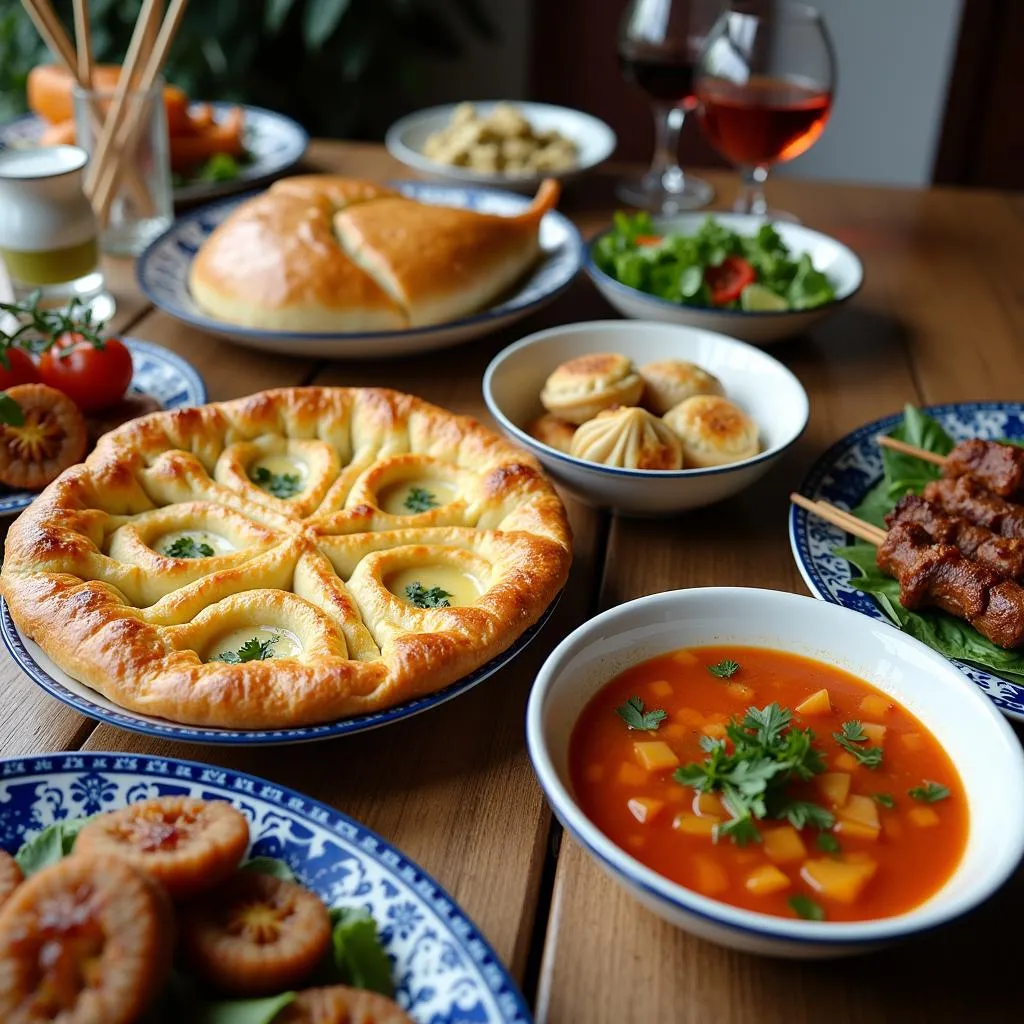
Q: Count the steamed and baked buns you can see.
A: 5